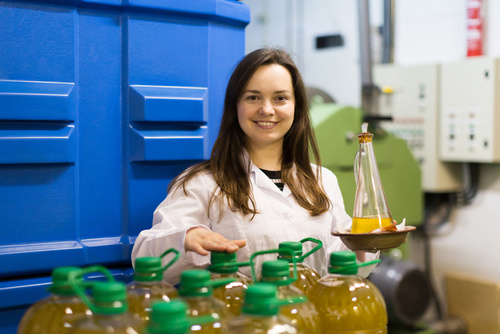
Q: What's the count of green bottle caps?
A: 10